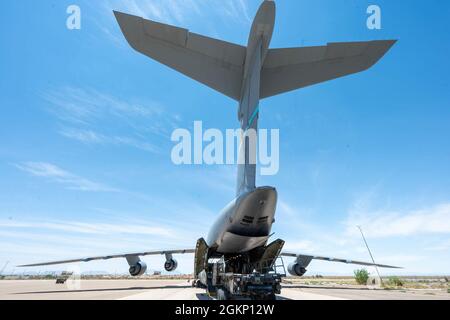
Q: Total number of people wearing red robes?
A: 0